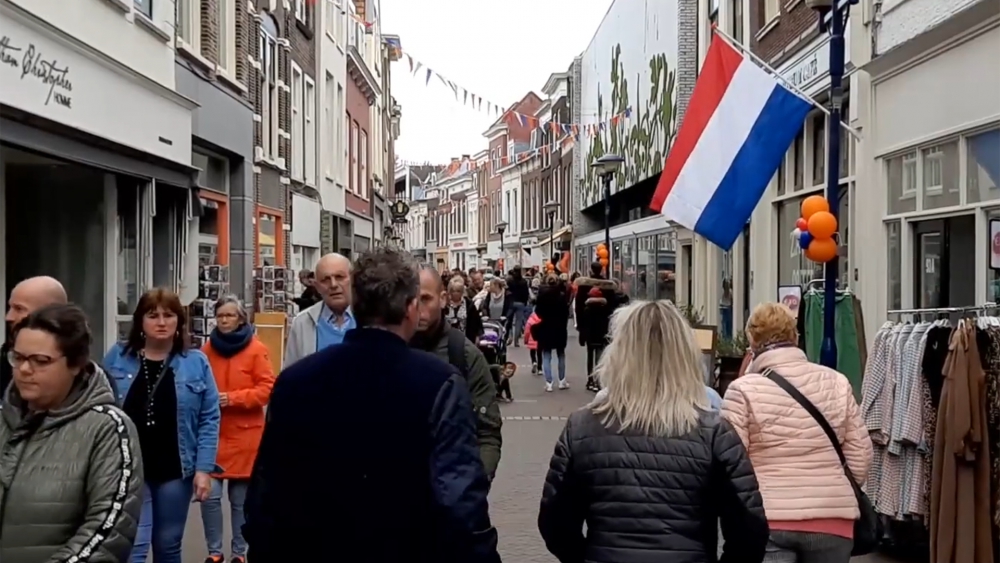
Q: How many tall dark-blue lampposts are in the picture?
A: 4